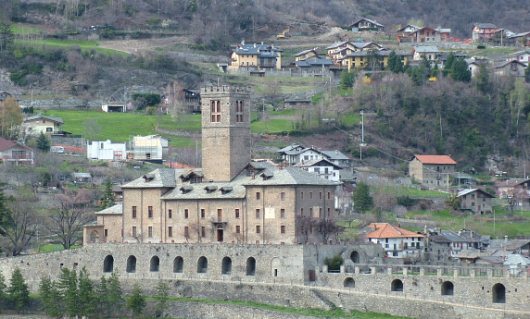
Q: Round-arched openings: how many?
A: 12